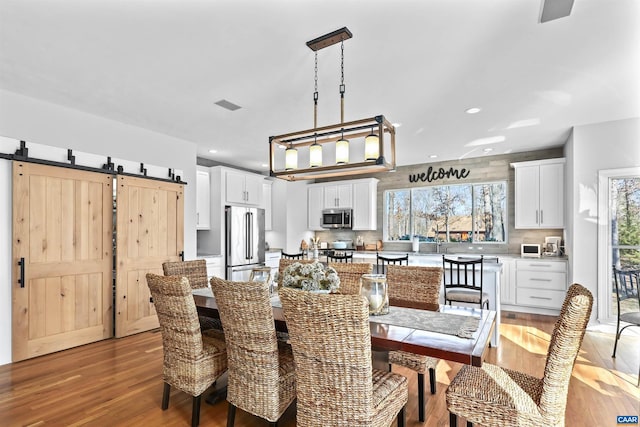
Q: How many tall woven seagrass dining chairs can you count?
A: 8